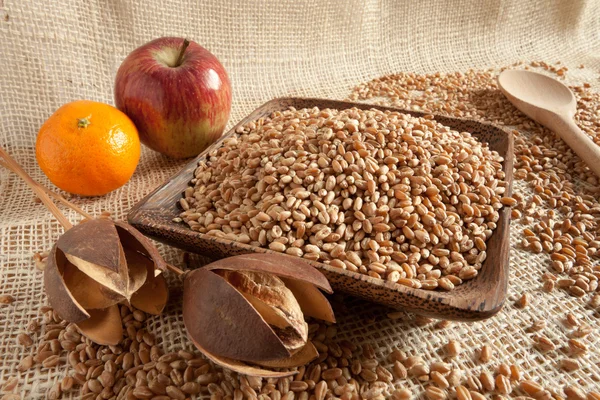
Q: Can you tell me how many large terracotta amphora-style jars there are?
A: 0